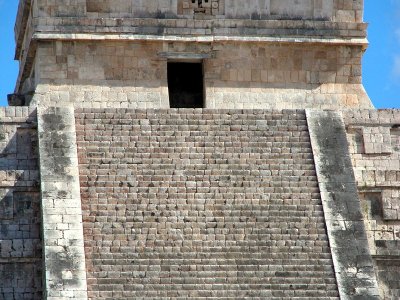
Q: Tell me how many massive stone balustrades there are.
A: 2